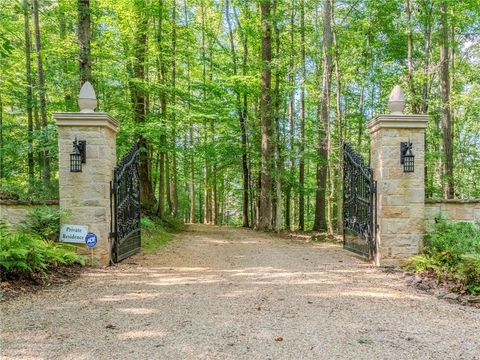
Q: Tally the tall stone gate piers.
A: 2